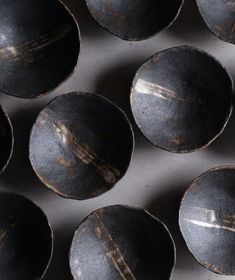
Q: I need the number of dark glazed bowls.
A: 9